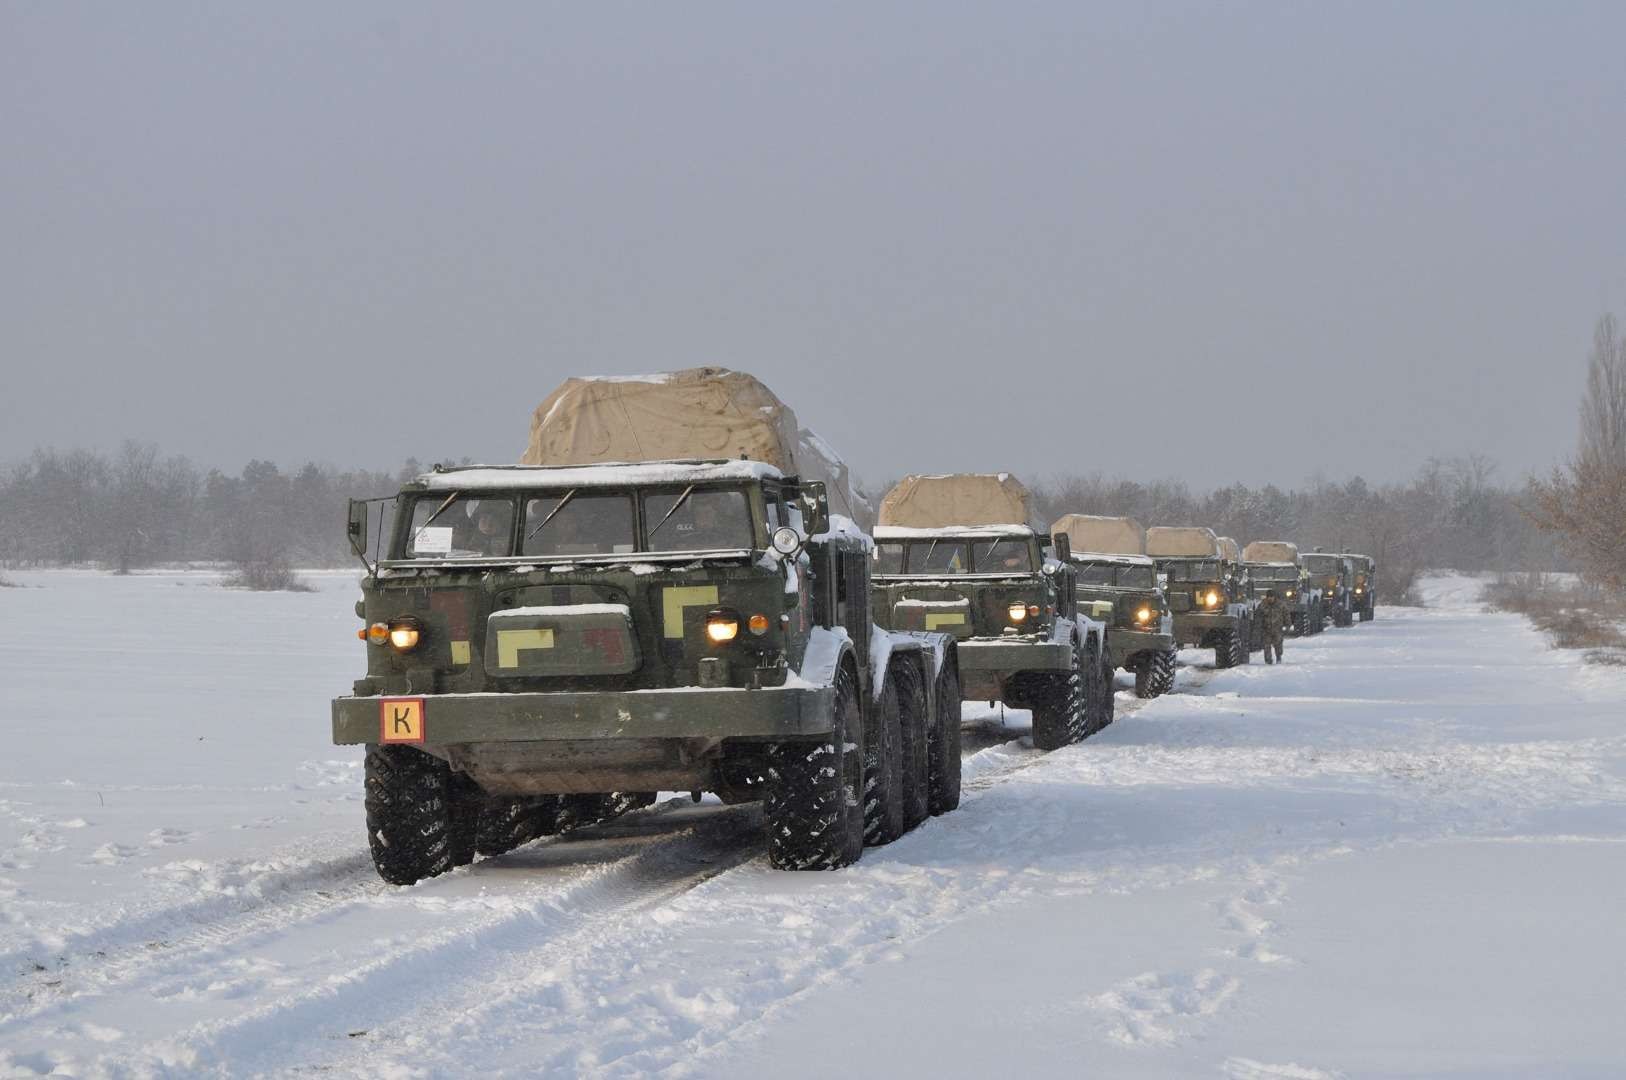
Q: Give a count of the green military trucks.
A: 8